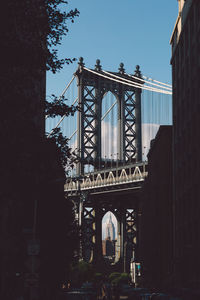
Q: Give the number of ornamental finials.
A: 4